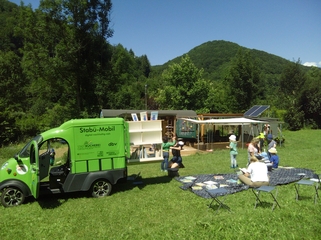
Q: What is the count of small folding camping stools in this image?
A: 3